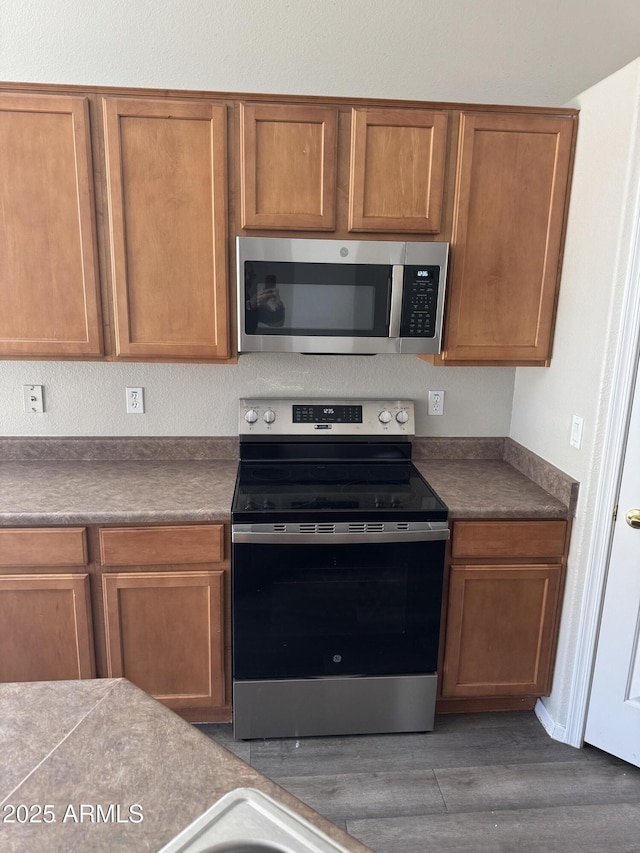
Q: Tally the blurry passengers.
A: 0